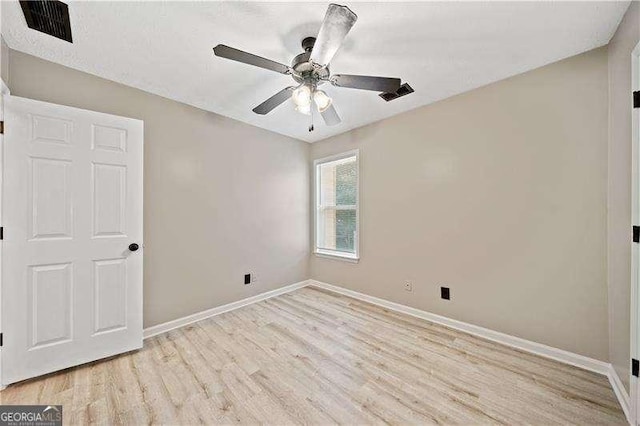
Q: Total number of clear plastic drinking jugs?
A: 0